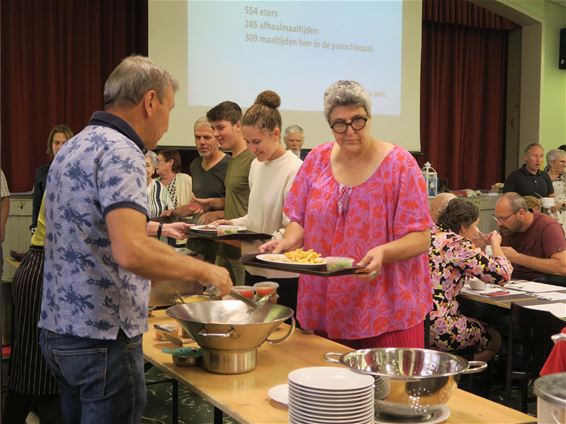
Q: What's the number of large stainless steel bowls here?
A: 2